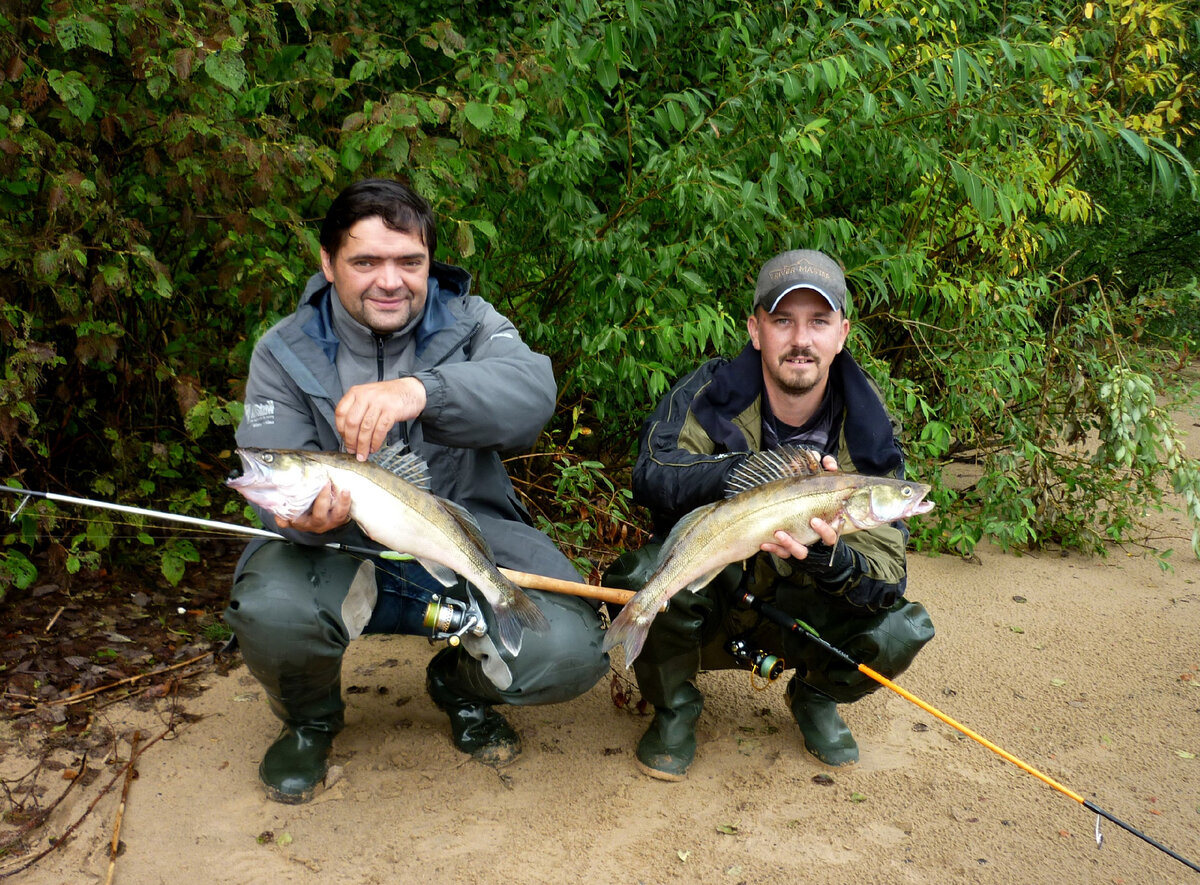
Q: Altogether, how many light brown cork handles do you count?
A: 1